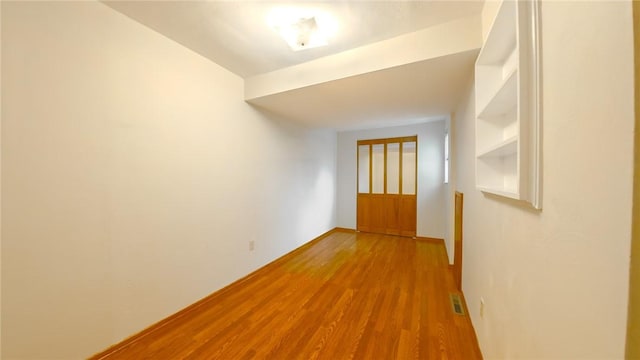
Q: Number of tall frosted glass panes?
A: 4